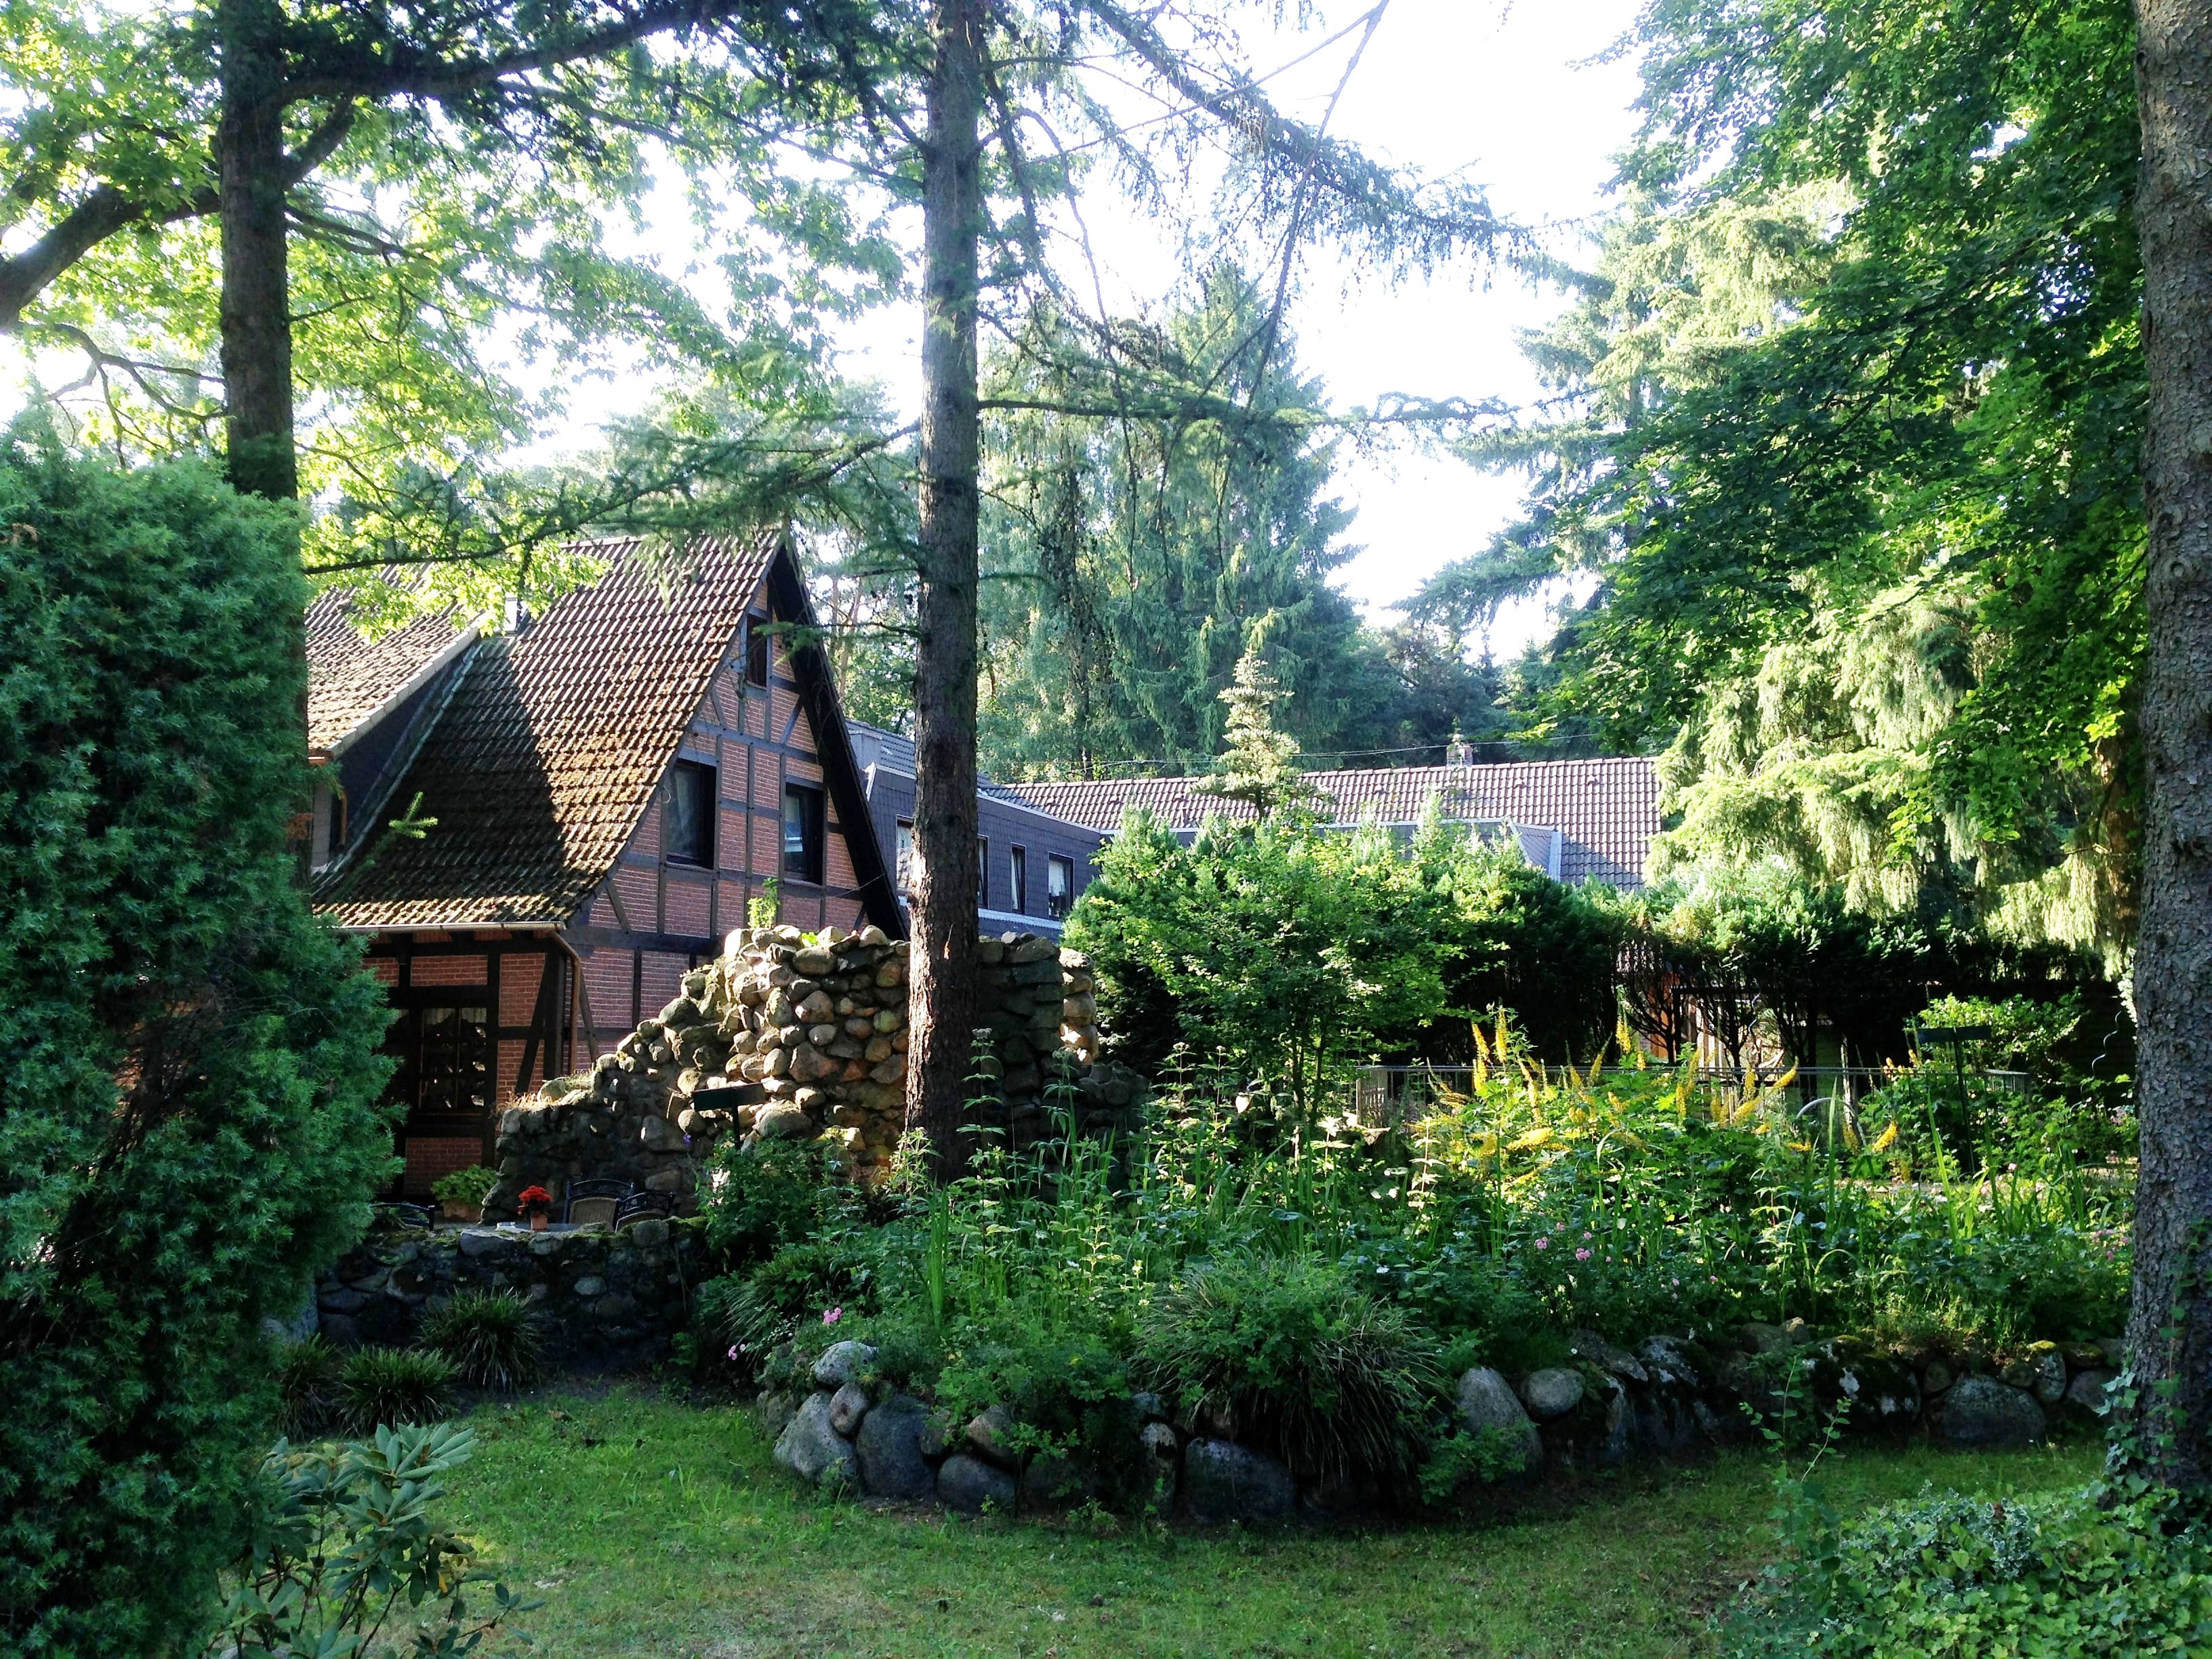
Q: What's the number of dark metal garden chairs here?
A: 3